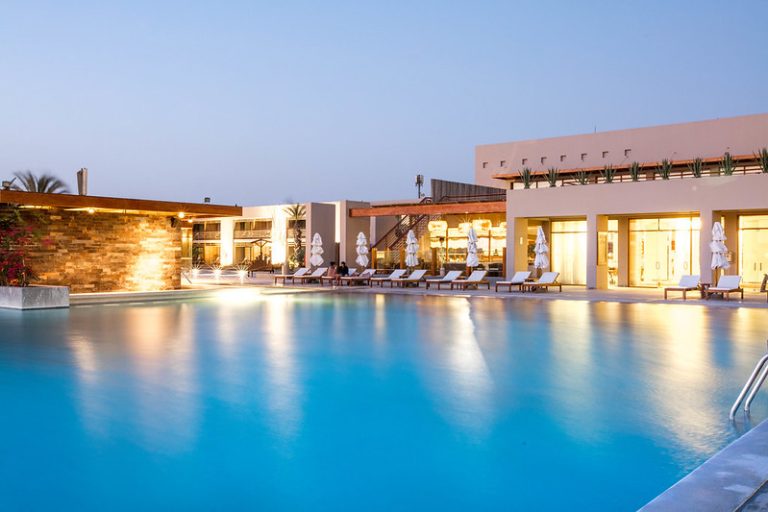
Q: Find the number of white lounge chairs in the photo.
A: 12